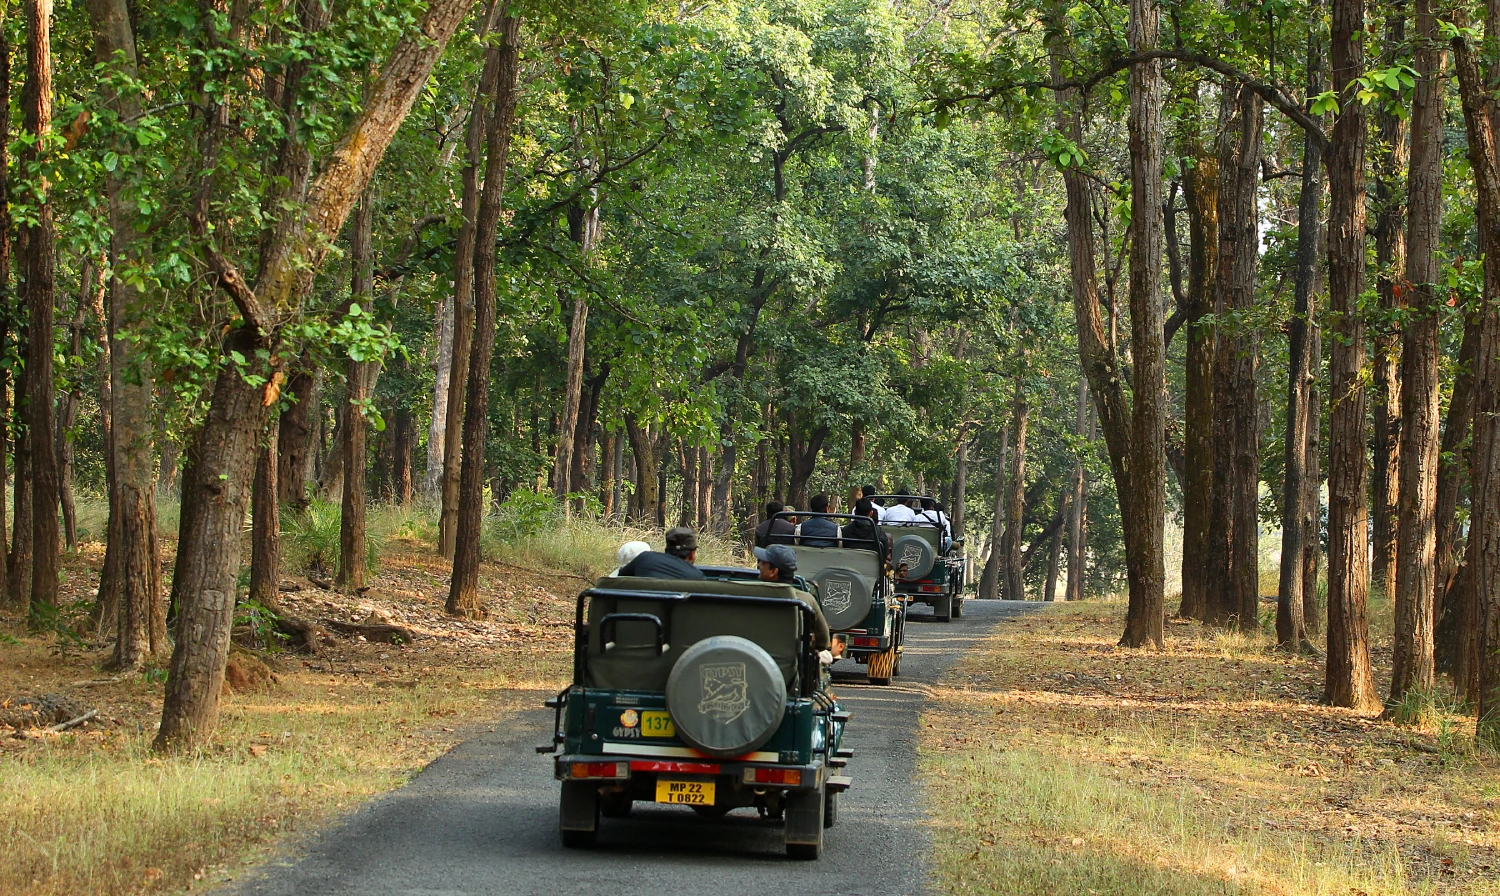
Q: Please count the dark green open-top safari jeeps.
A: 3